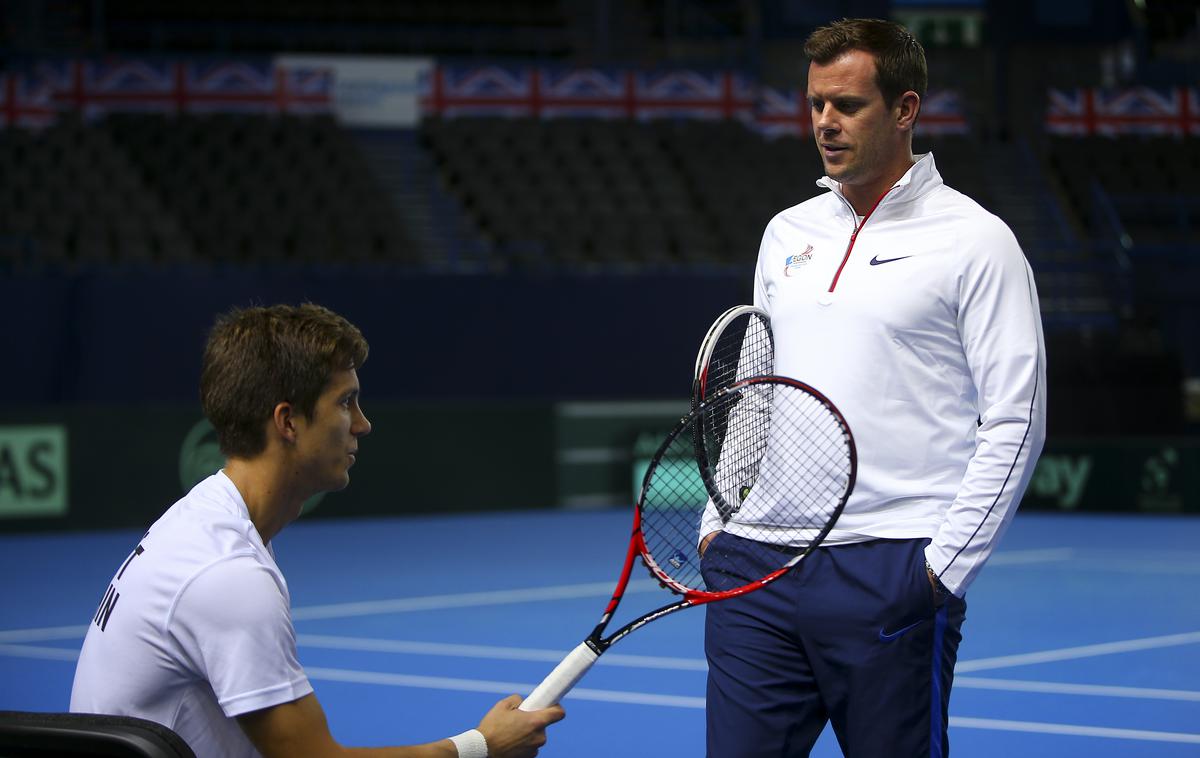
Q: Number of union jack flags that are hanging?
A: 12